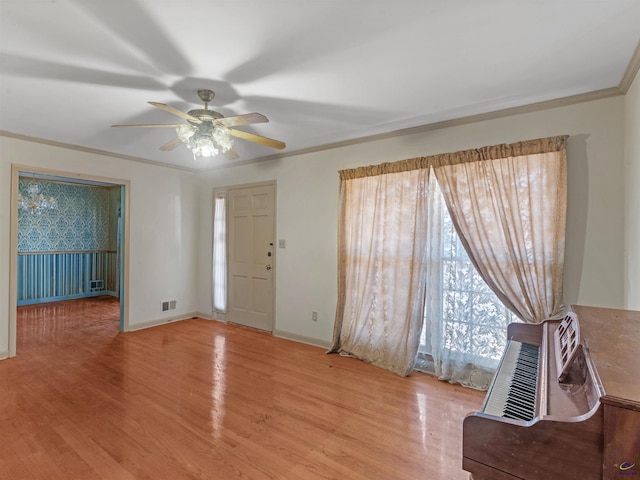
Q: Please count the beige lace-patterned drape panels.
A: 2